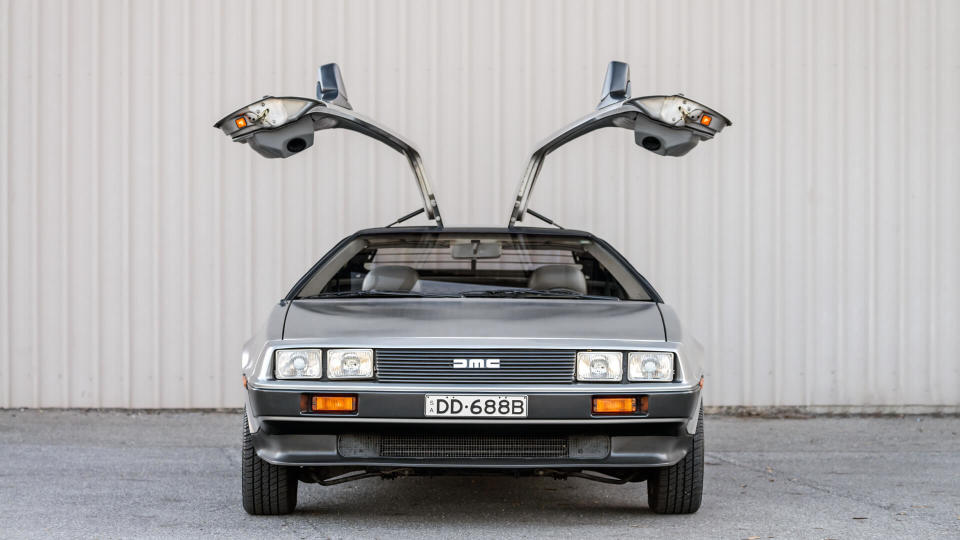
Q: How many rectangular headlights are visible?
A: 4